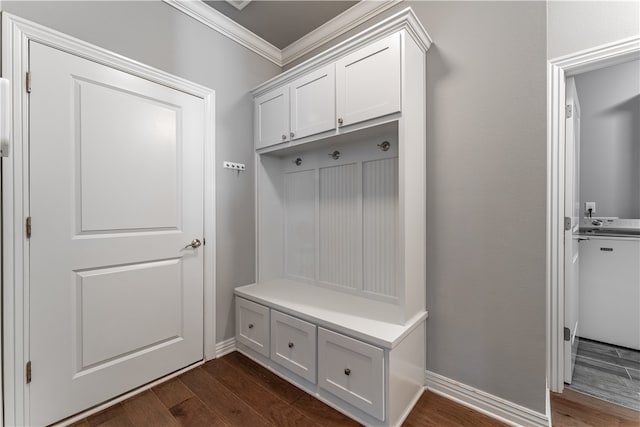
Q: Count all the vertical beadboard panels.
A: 3